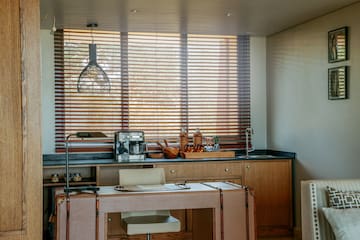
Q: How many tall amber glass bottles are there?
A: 2